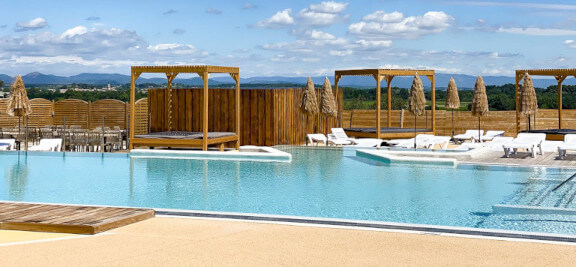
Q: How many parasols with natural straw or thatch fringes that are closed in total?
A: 7